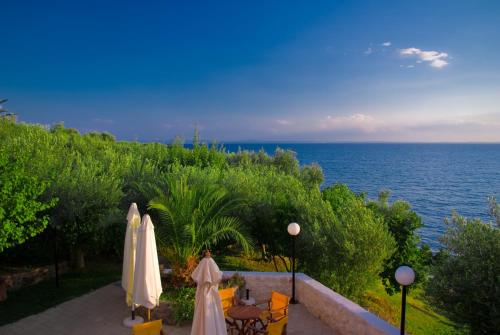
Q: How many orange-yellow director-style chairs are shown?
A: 4